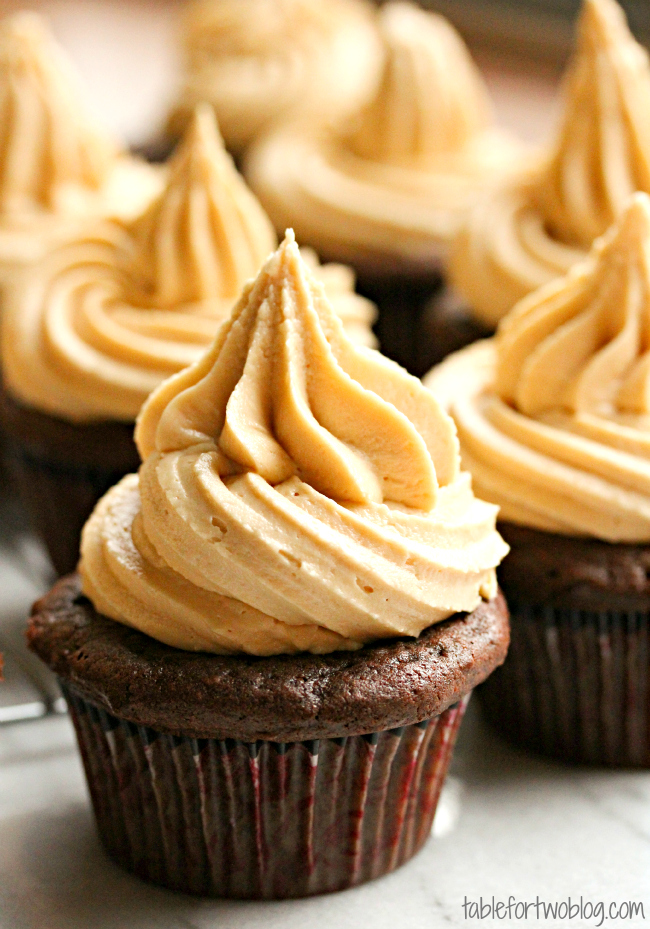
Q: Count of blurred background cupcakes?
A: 6